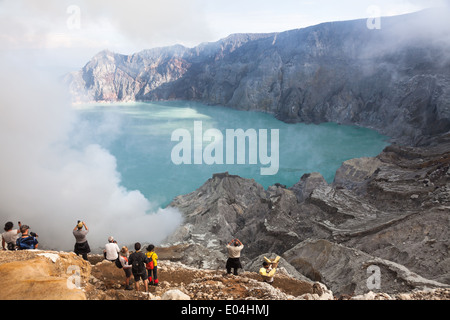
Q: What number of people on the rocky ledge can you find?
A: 9